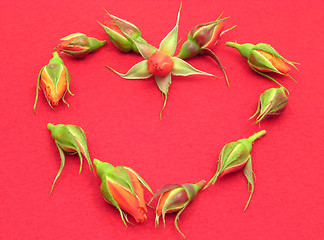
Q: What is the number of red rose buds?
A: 11